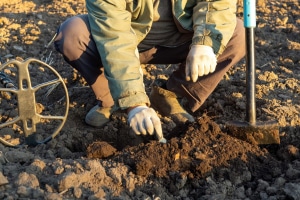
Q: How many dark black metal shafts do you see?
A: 1